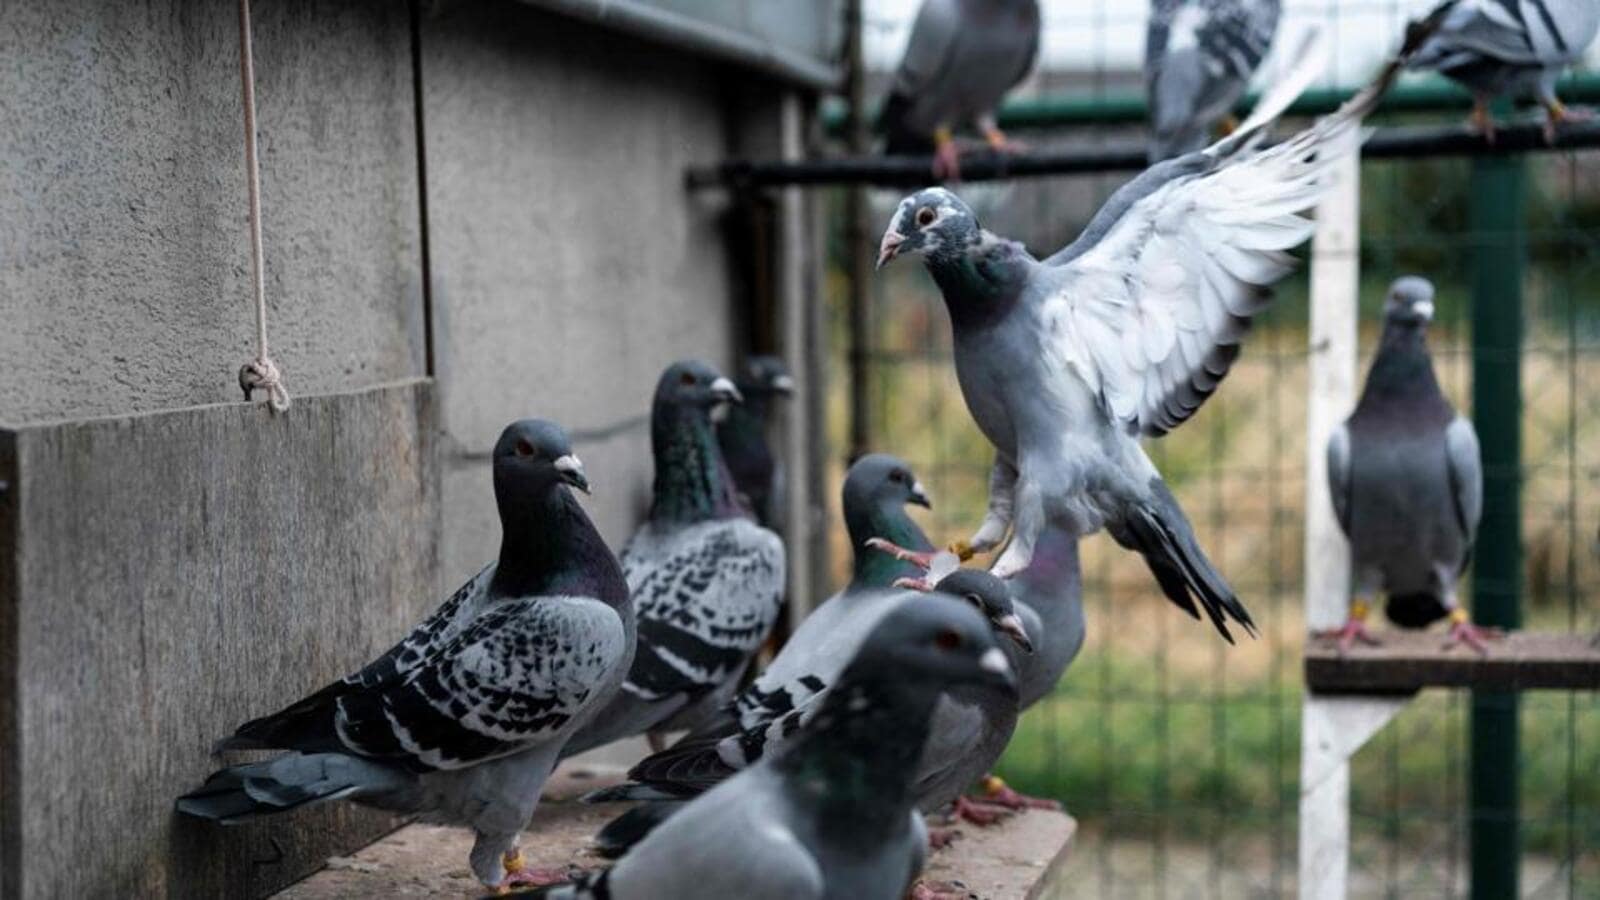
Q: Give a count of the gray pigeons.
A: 12